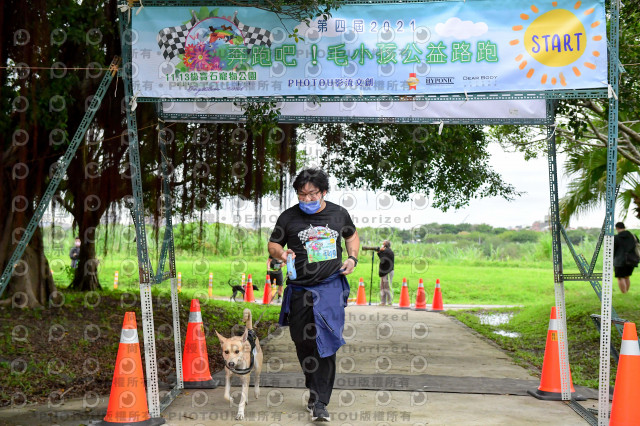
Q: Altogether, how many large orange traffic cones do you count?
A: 4